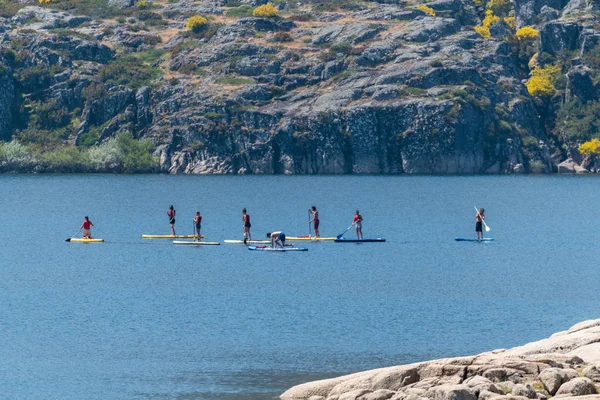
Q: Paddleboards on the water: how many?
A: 8